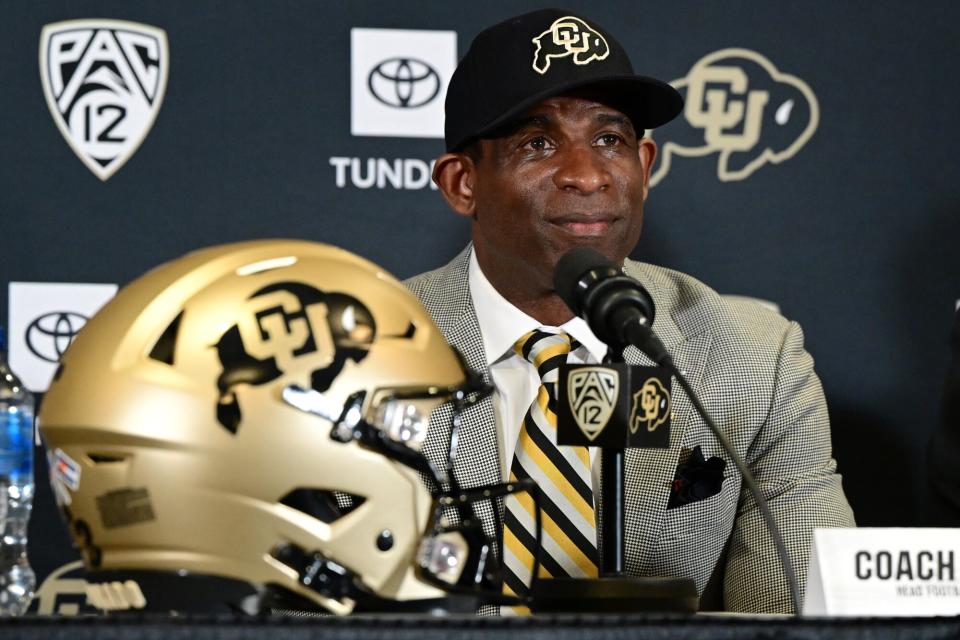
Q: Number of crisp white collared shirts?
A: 1